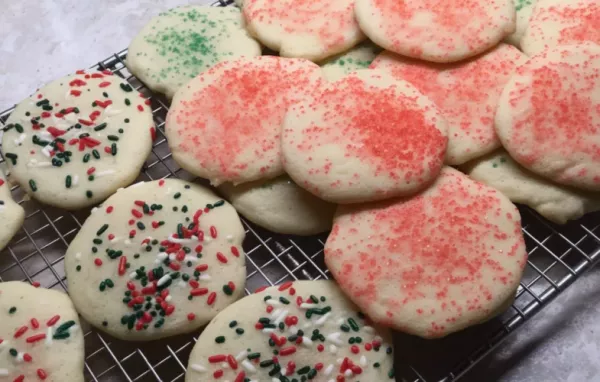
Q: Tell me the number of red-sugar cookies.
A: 8